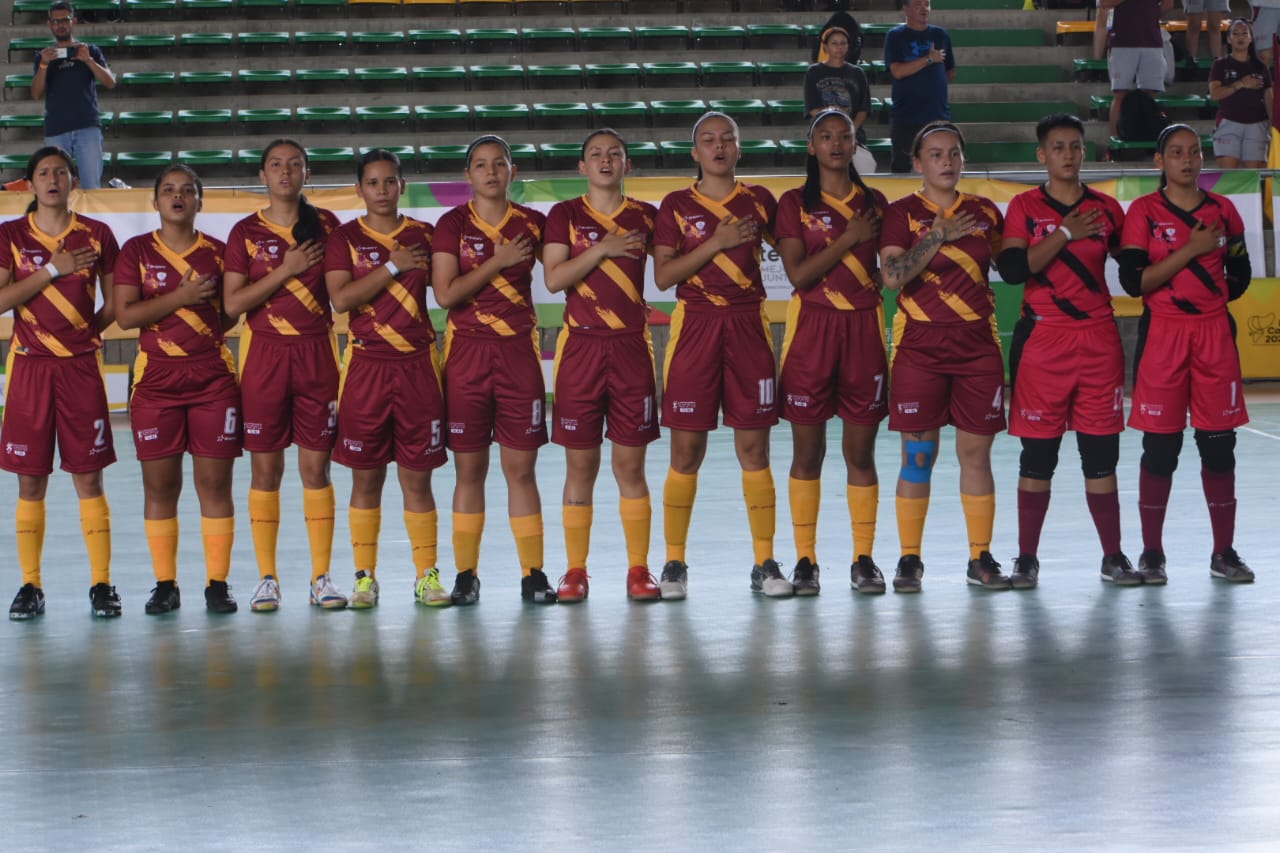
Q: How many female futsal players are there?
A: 11